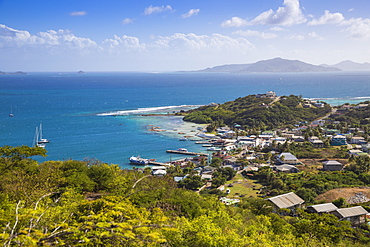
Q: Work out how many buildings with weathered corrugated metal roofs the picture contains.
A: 3